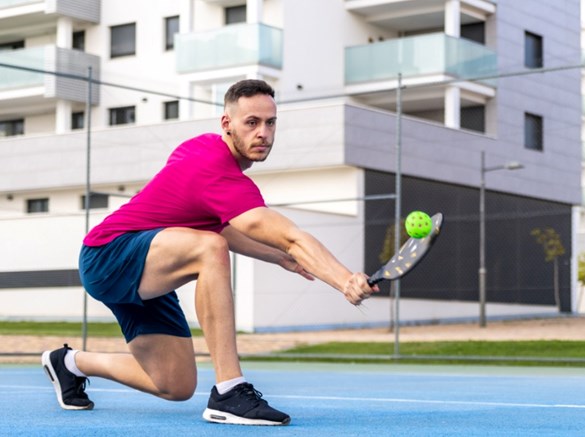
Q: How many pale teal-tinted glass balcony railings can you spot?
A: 3